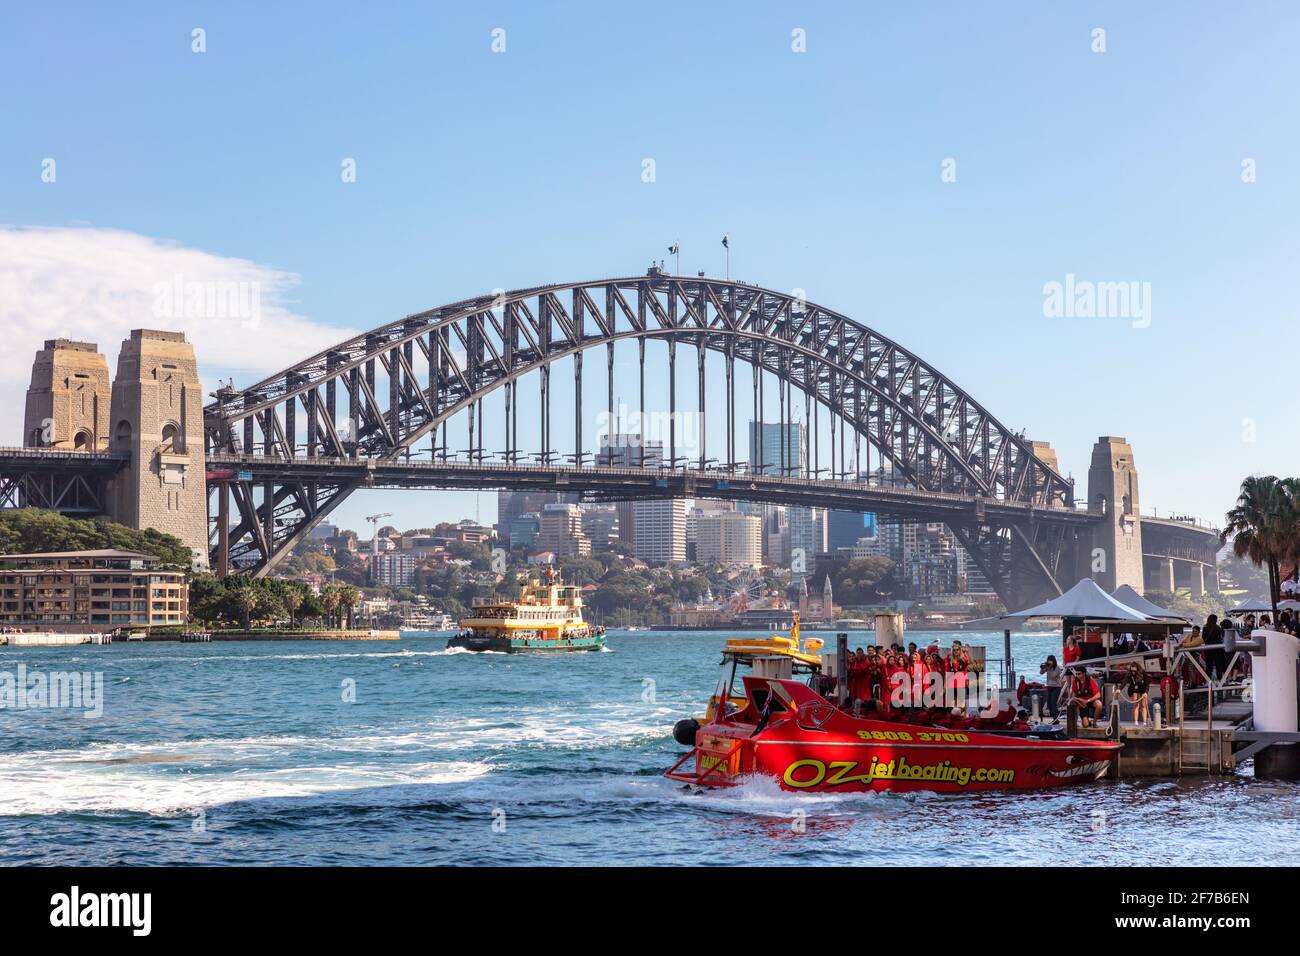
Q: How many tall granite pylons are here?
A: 4